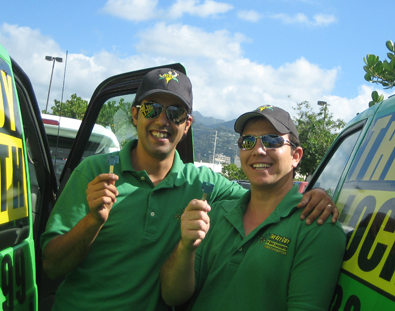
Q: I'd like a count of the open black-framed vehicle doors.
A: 1